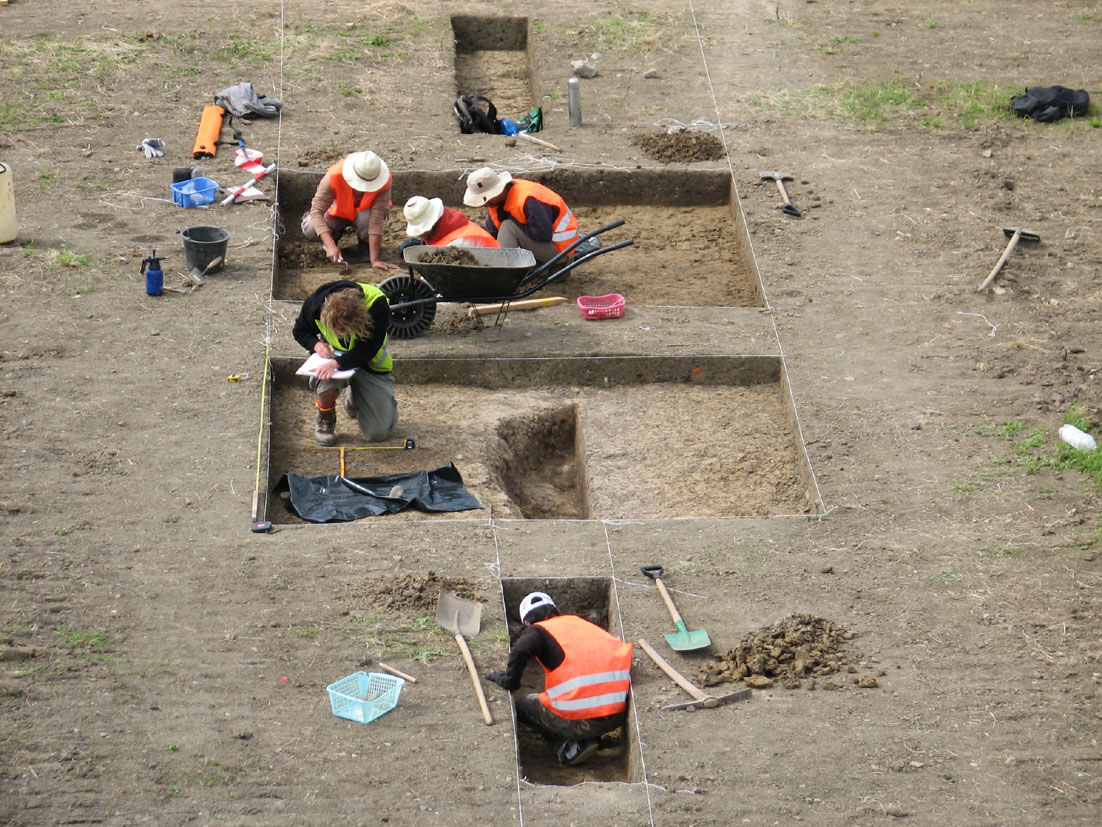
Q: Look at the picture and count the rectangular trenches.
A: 4